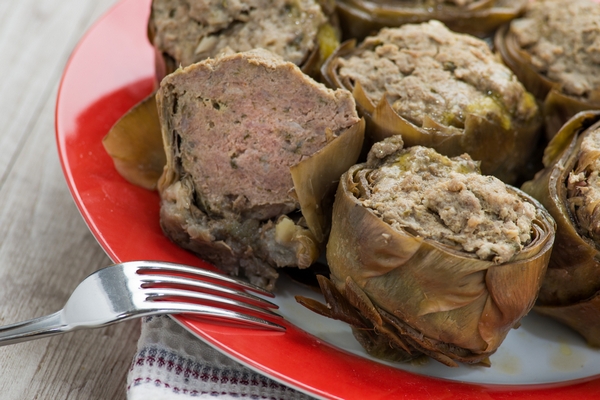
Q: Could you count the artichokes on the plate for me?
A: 7